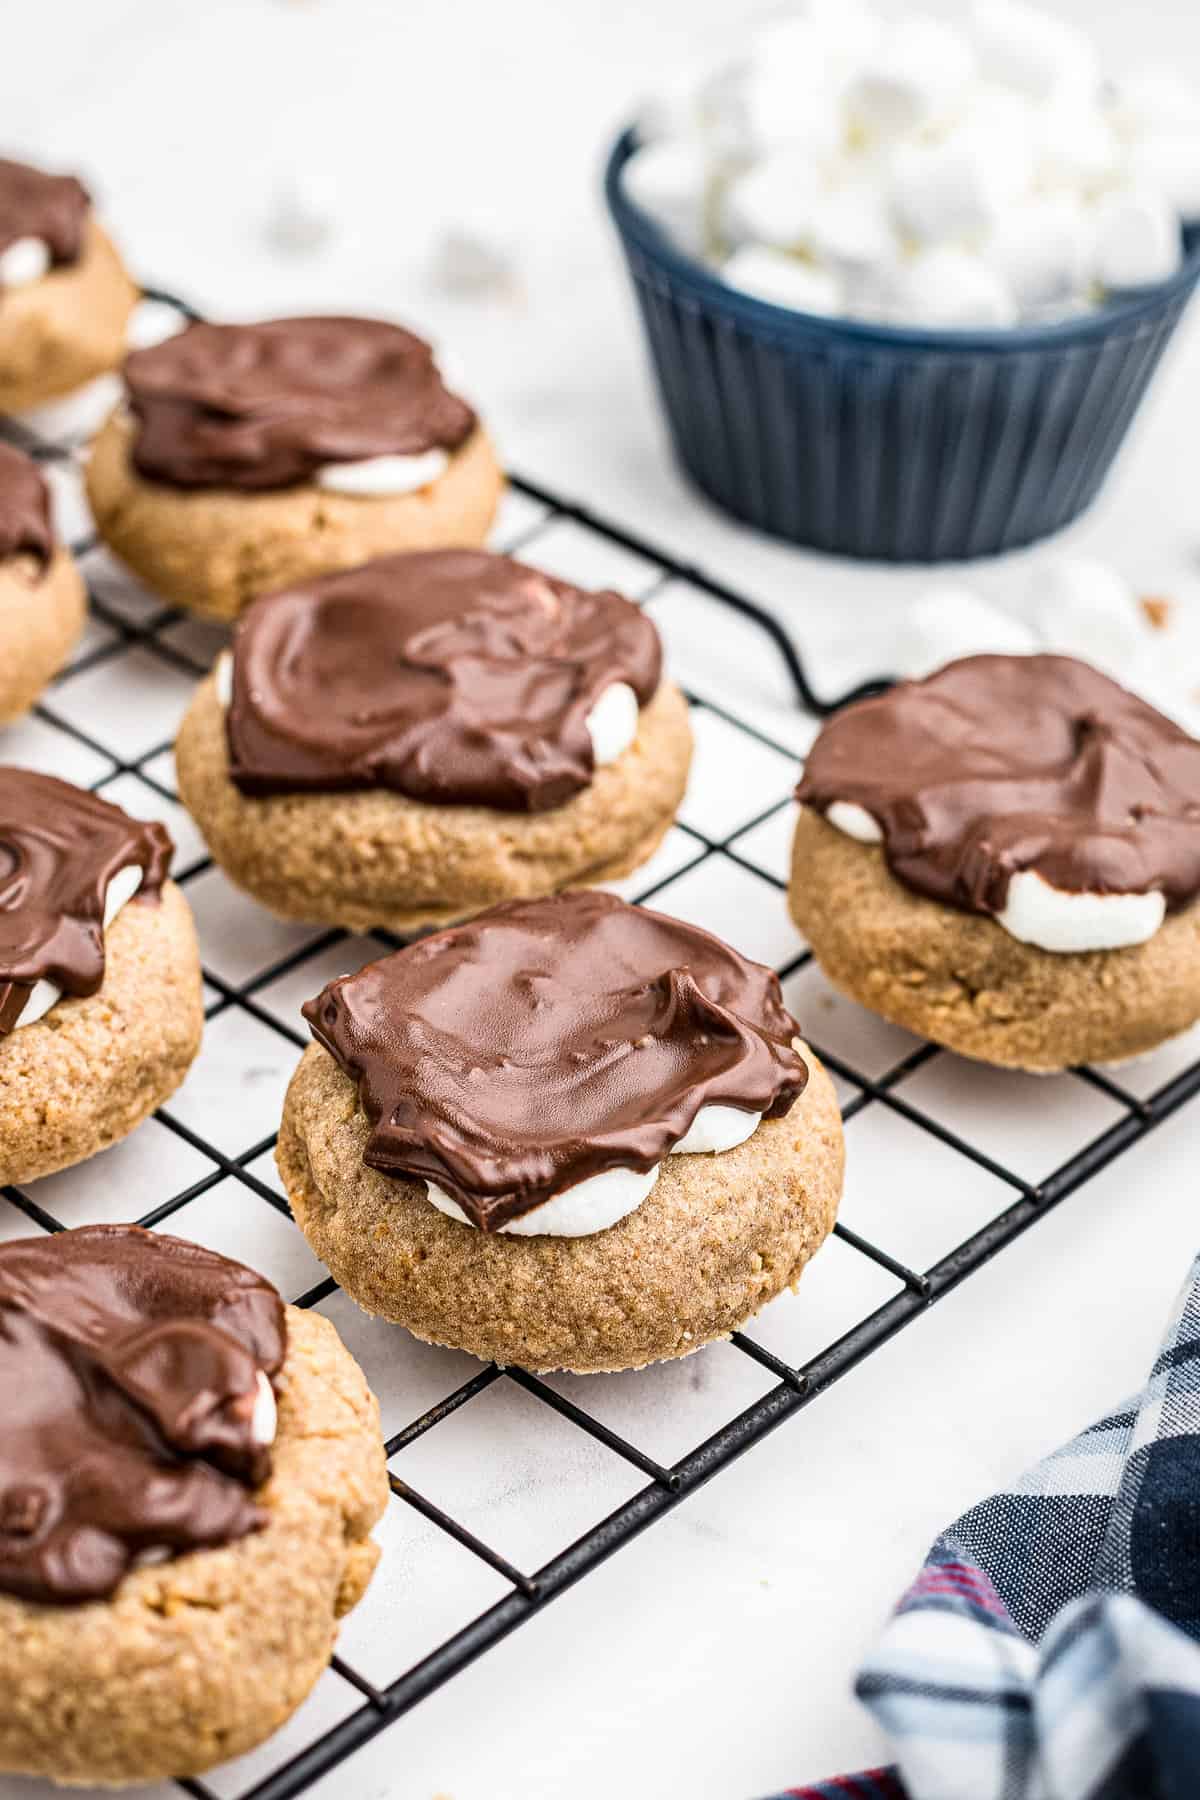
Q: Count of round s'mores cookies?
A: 8